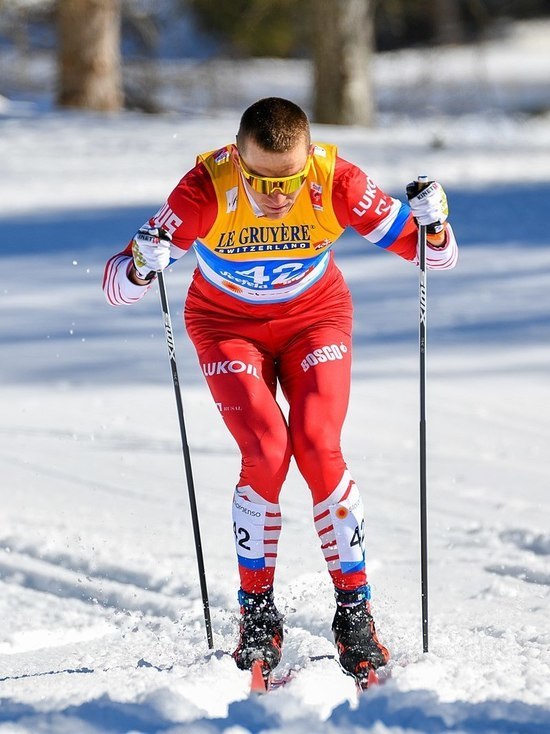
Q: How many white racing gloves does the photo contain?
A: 2